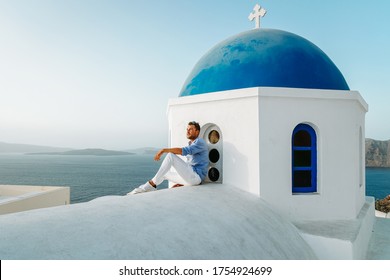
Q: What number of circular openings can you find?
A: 3